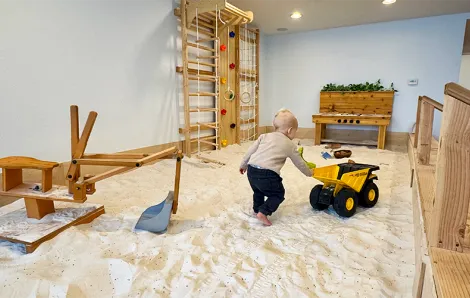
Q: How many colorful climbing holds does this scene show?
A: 8